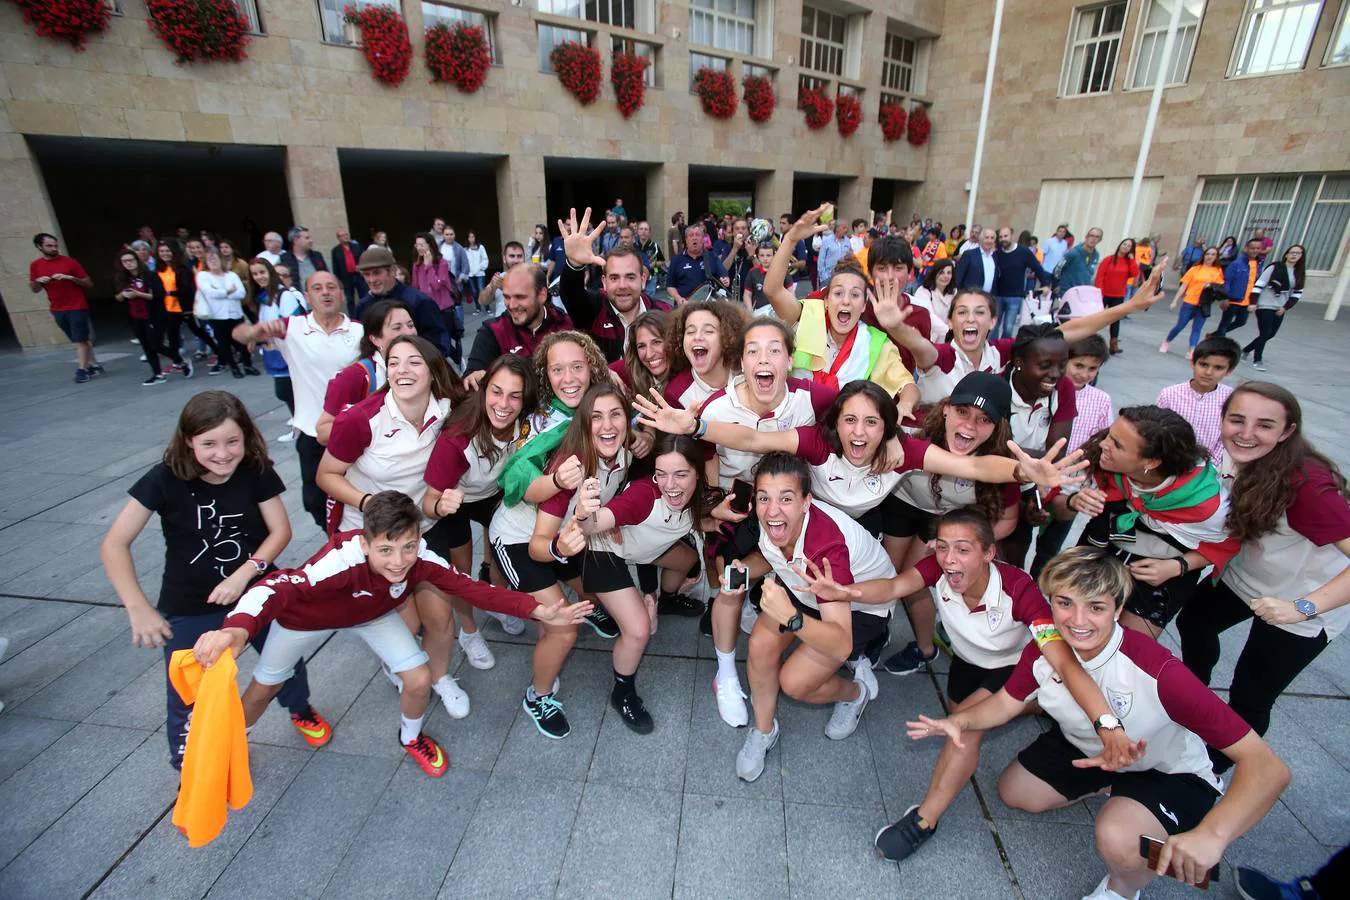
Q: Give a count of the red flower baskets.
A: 12